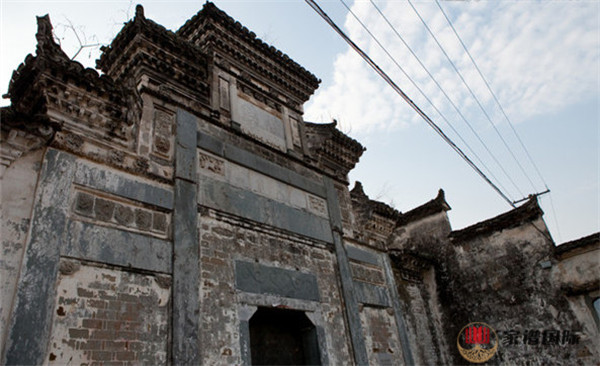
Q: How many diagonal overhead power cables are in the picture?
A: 5